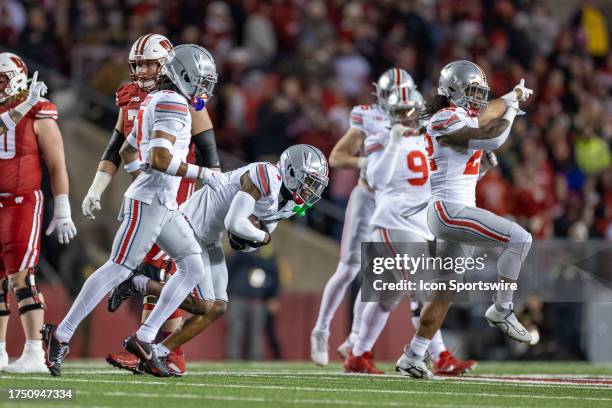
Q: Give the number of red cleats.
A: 4